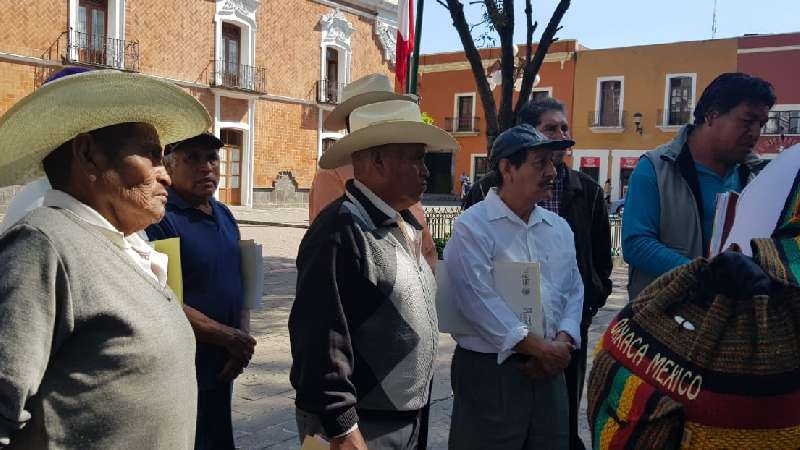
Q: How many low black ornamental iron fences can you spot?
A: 1